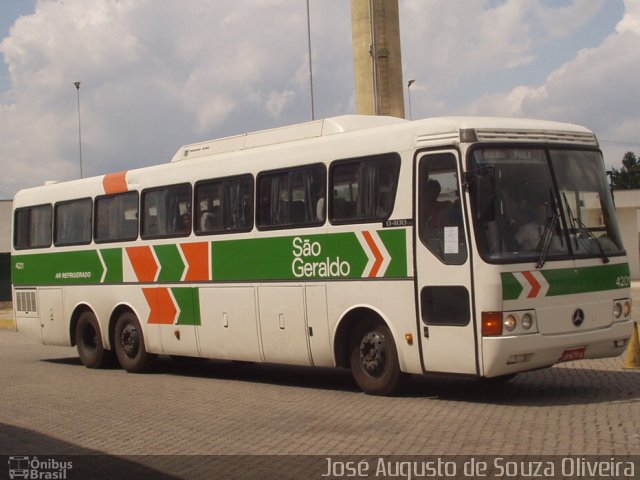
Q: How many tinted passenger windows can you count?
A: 7